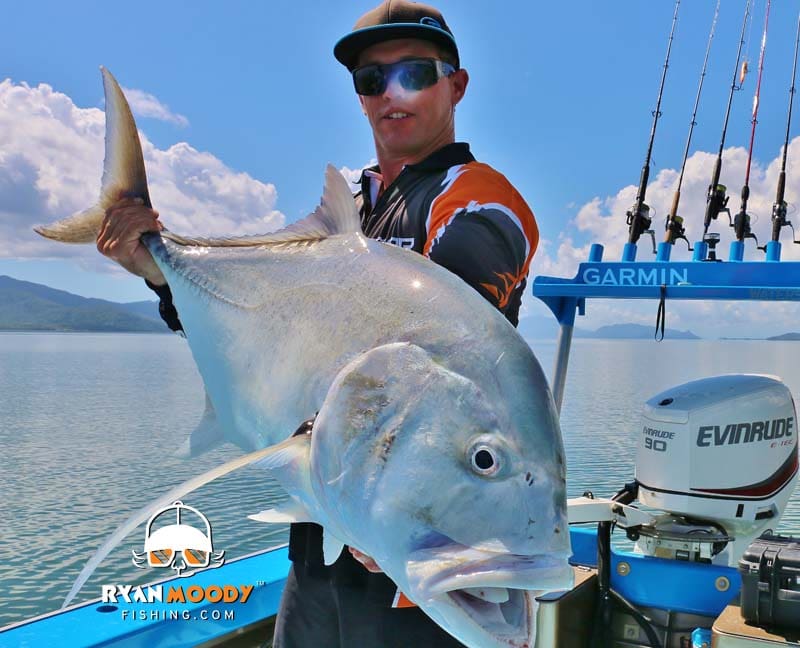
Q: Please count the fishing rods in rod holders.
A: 5